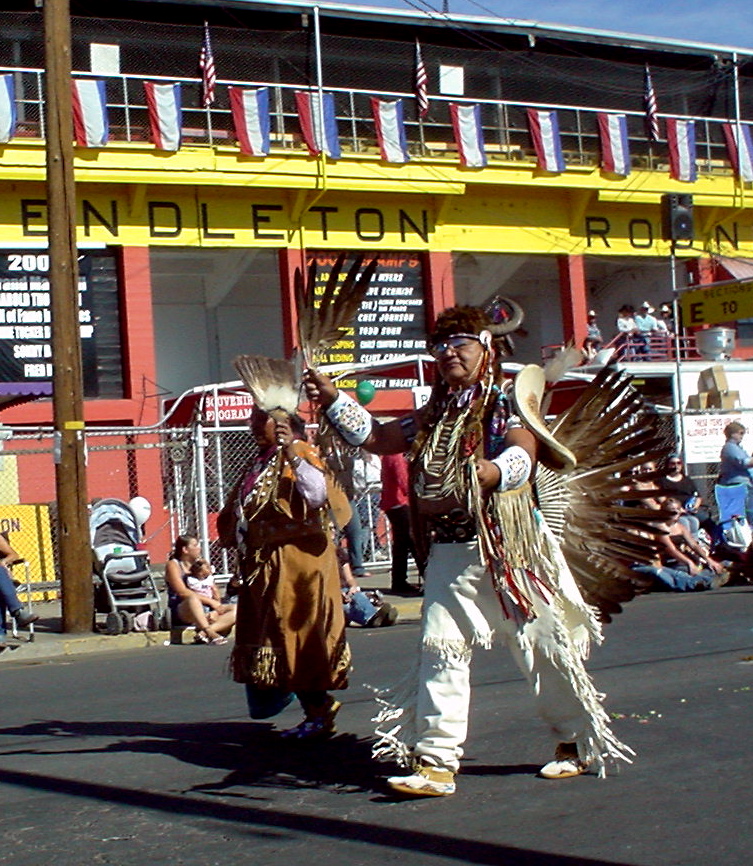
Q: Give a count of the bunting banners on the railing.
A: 11